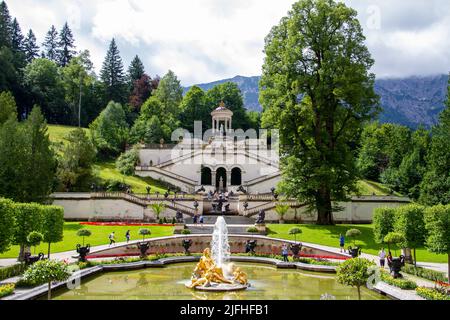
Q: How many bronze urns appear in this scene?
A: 8